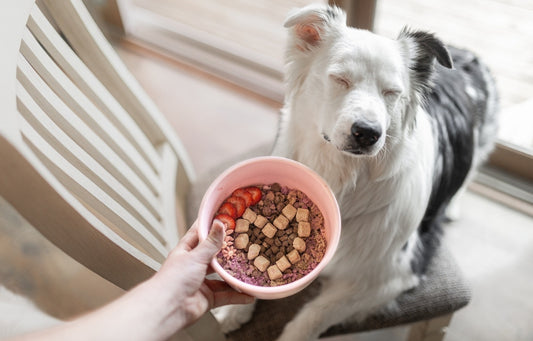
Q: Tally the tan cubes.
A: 15